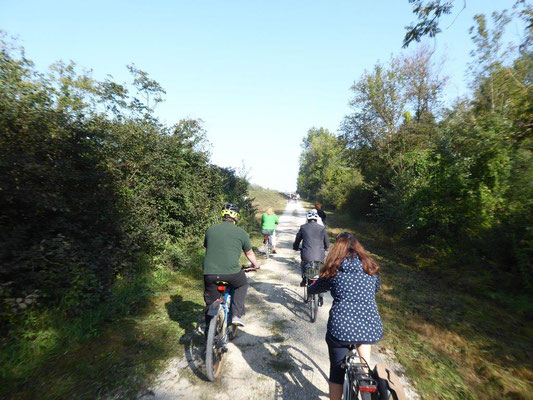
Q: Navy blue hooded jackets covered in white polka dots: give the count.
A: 1